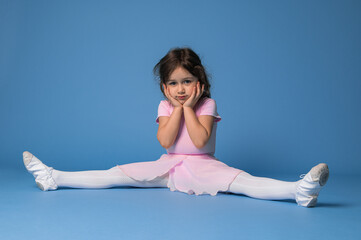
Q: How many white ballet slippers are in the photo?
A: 2